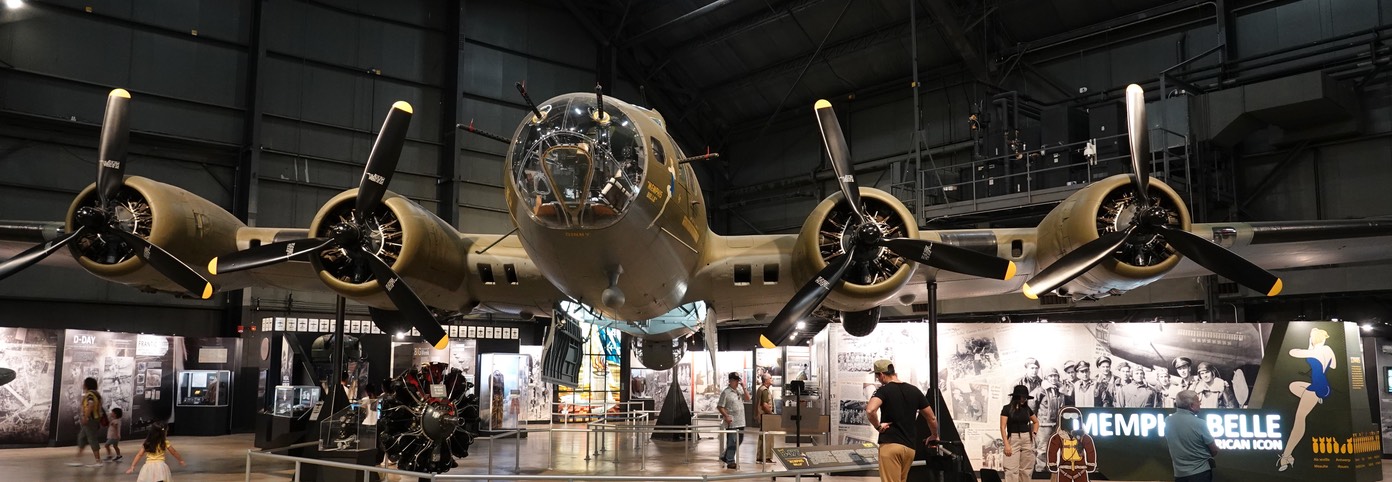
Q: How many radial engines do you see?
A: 5